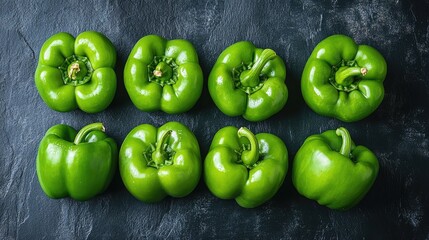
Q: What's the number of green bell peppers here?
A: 8